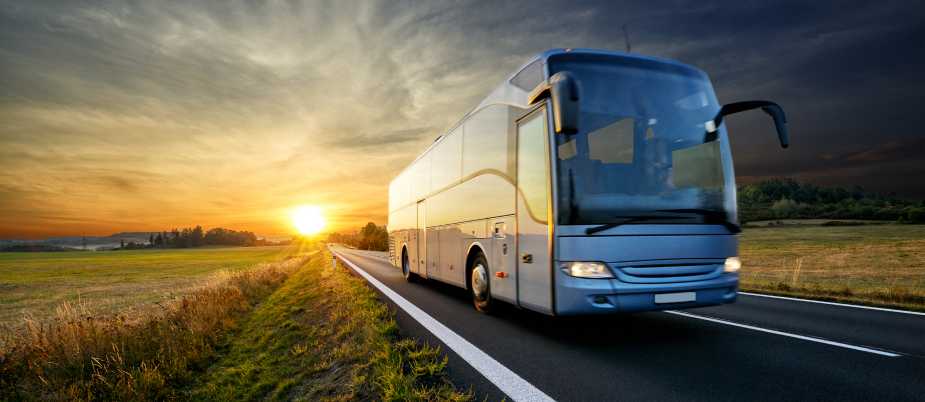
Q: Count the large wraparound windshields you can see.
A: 1